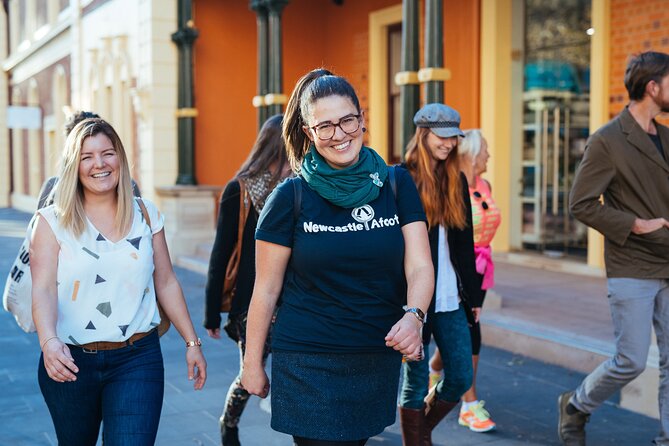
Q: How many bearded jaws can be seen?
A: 1